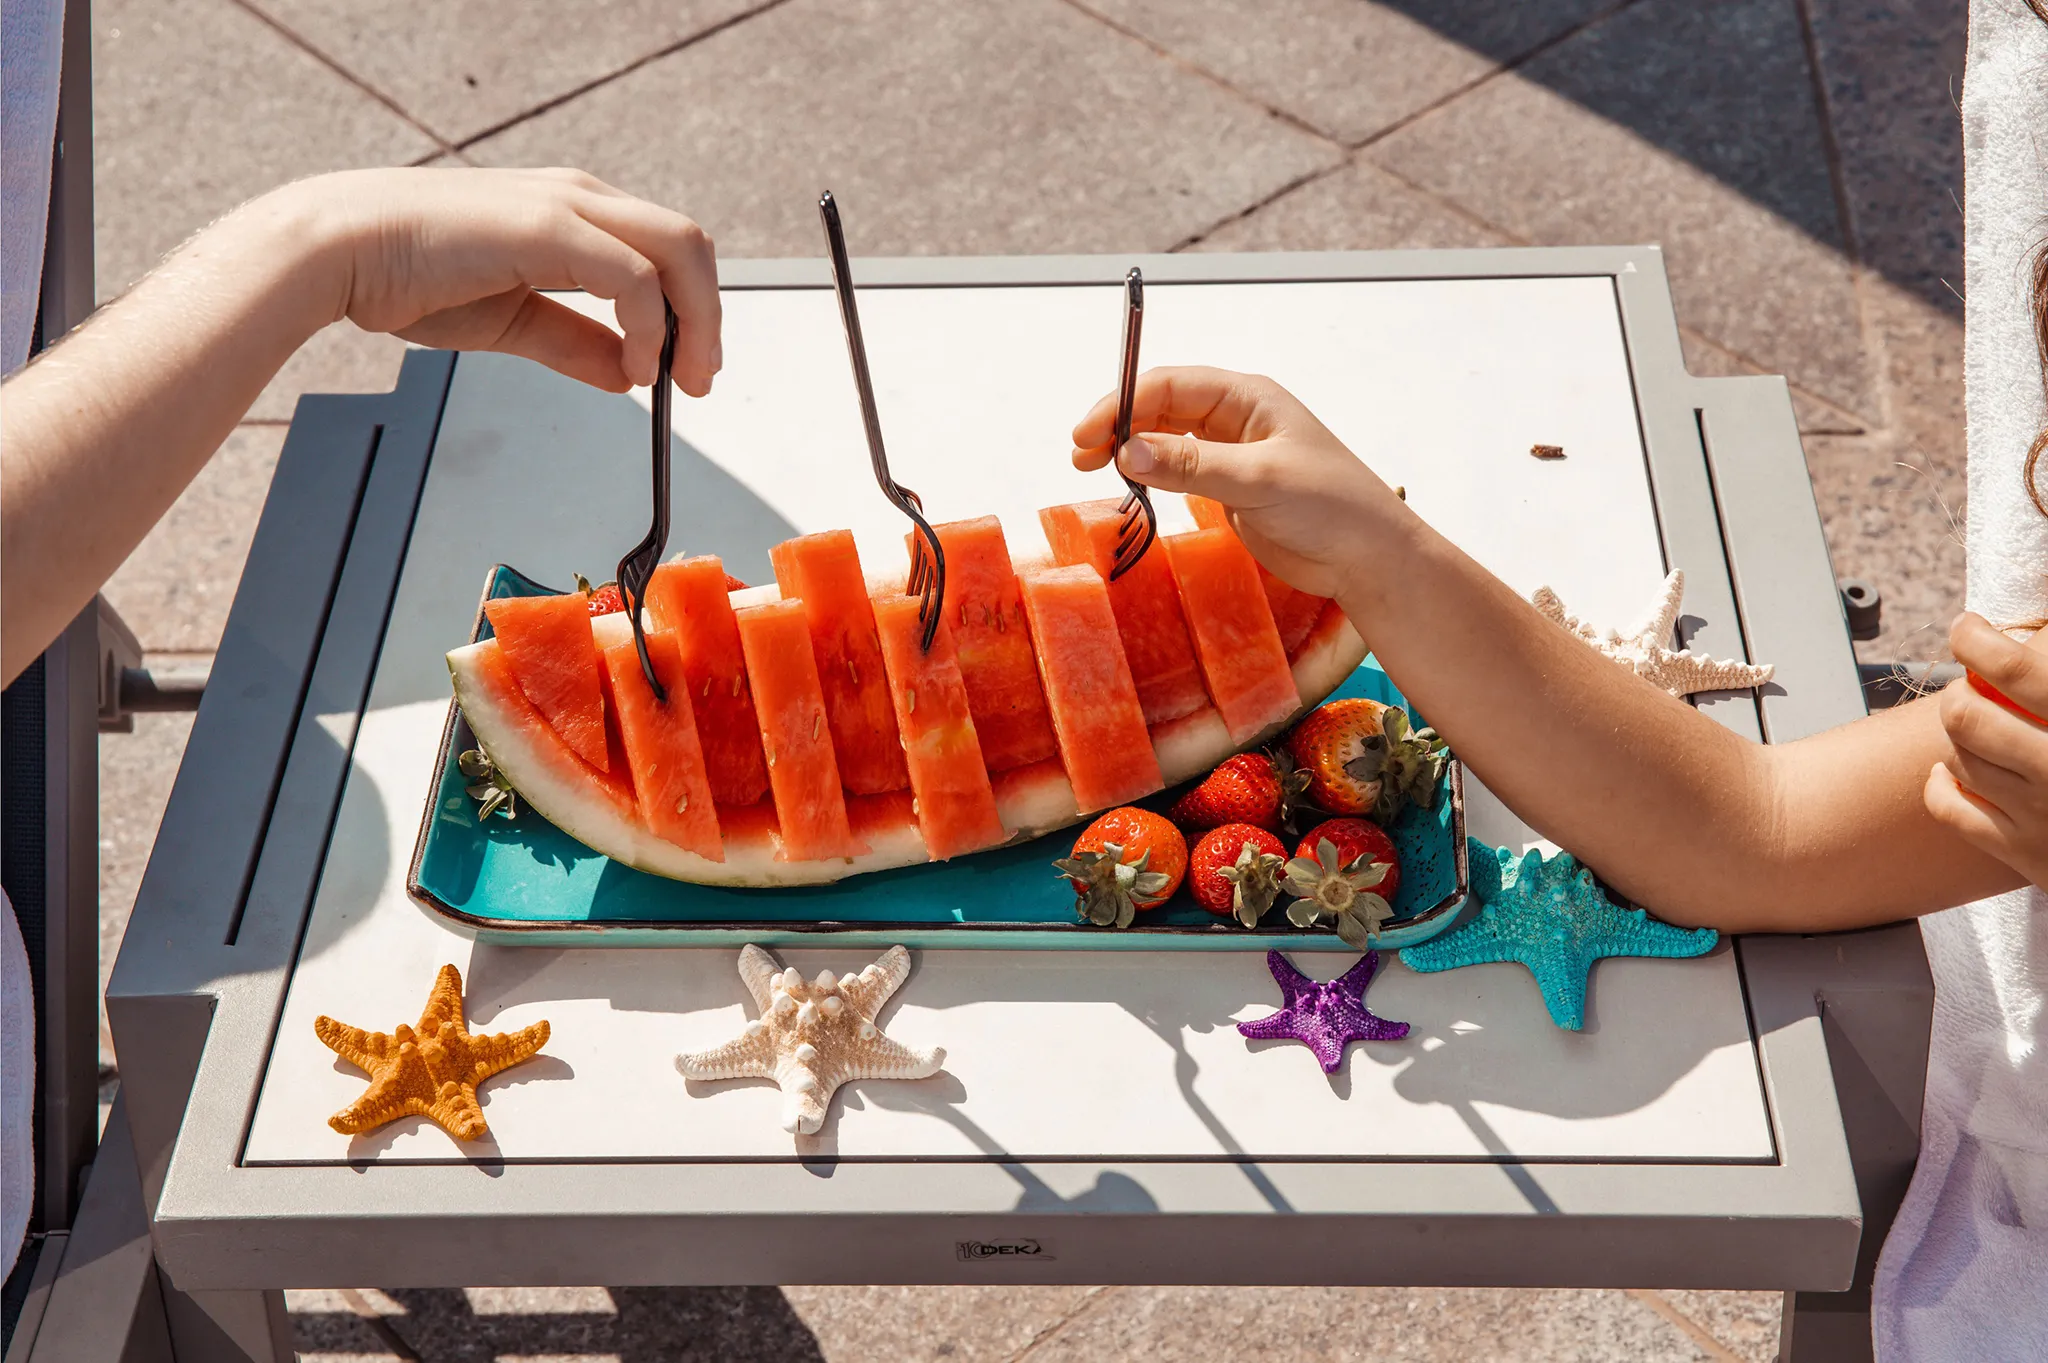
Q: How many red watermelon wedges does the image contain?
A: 11